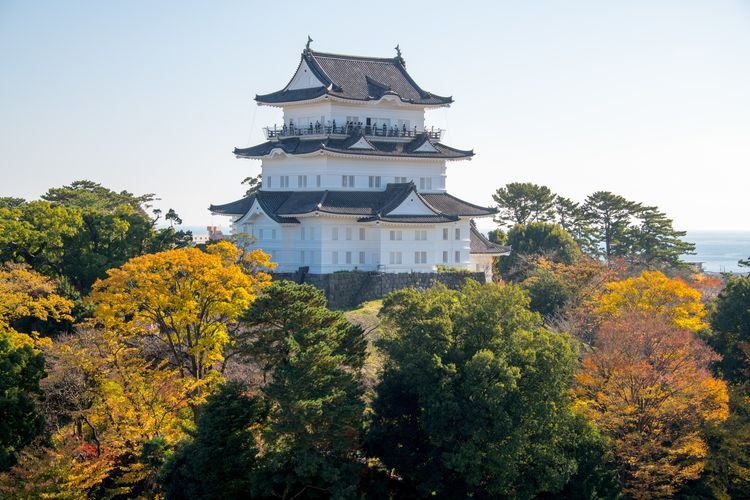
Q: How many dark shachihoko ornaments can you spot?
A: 2